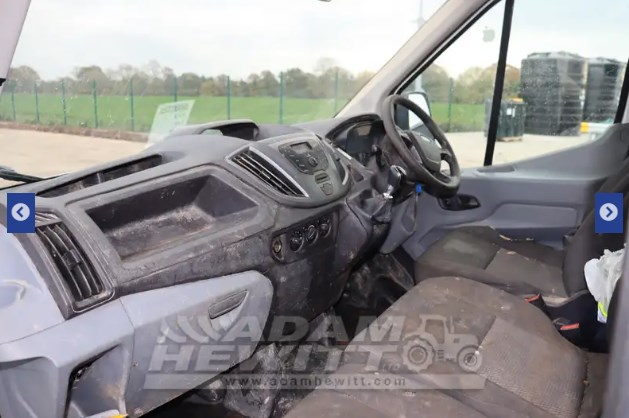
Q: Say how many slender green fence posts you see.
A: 10